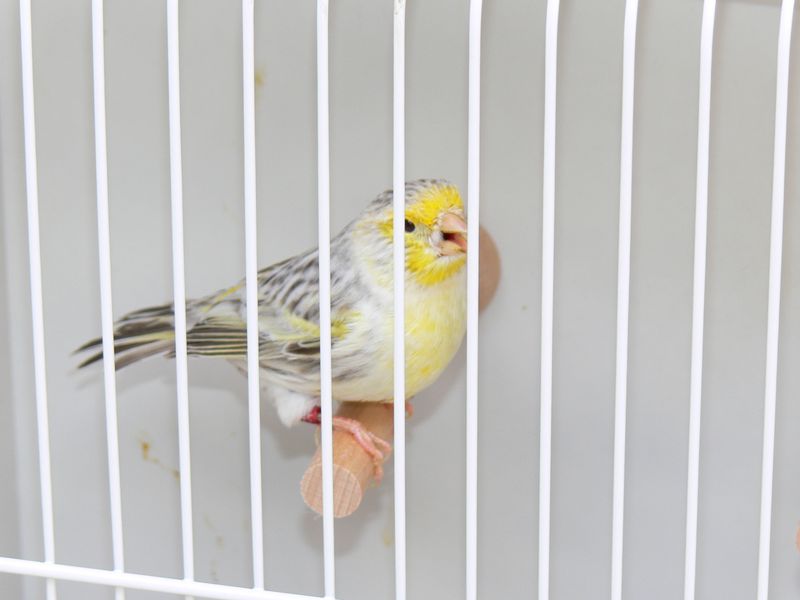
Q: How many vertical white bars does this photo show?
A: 11